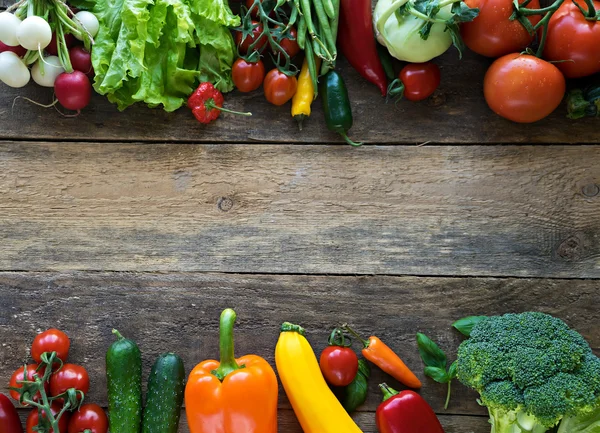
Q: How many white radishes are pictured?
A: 5